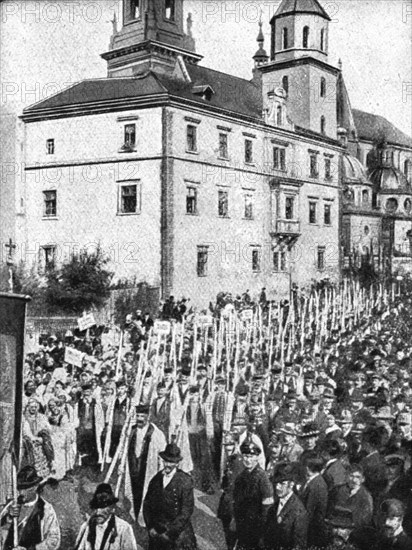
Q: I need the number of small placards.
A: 5